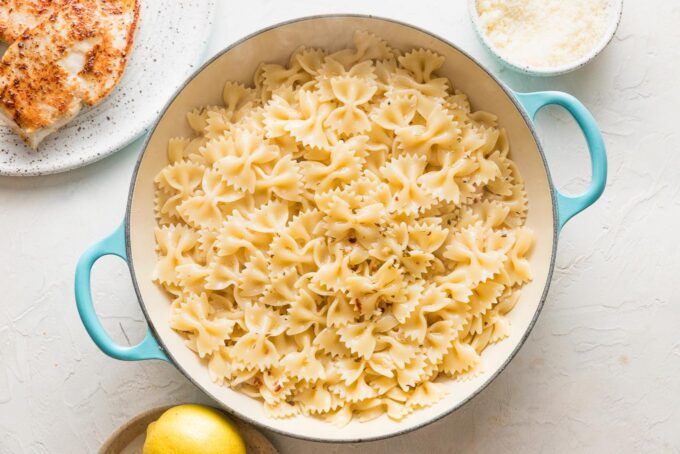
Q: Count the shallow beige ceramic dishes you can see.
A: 1